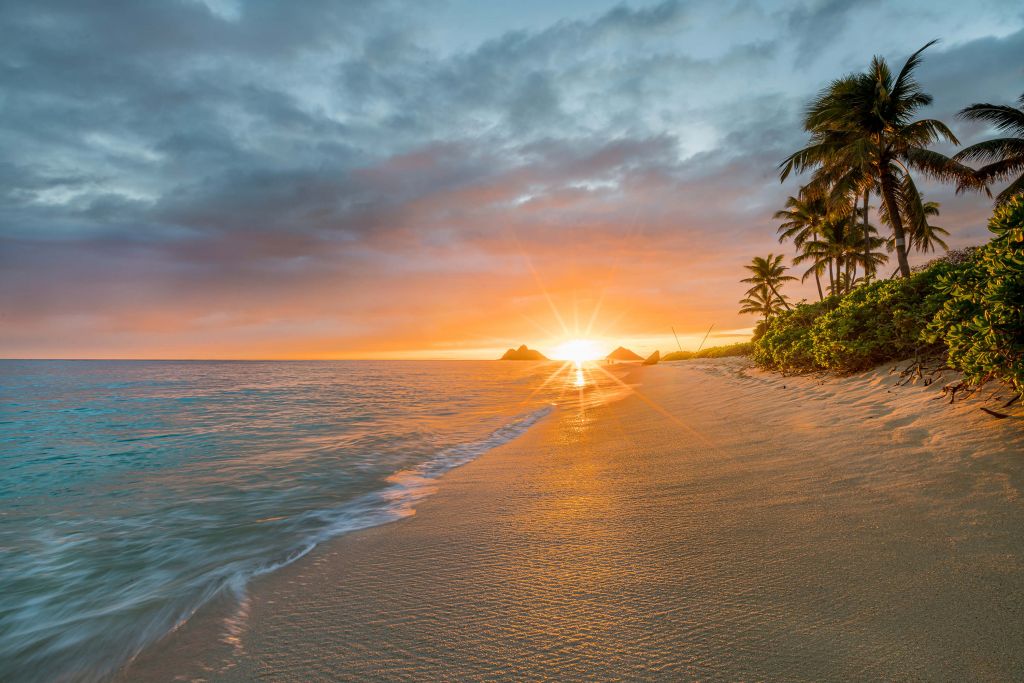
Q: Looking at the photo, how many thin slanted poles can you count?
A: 2